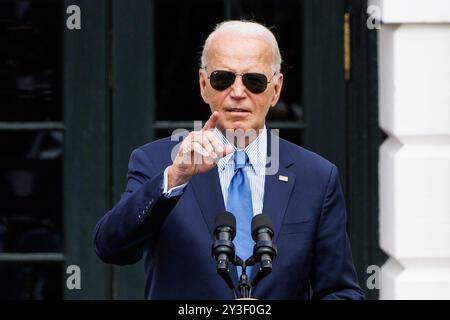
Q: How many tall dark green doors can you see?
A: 2